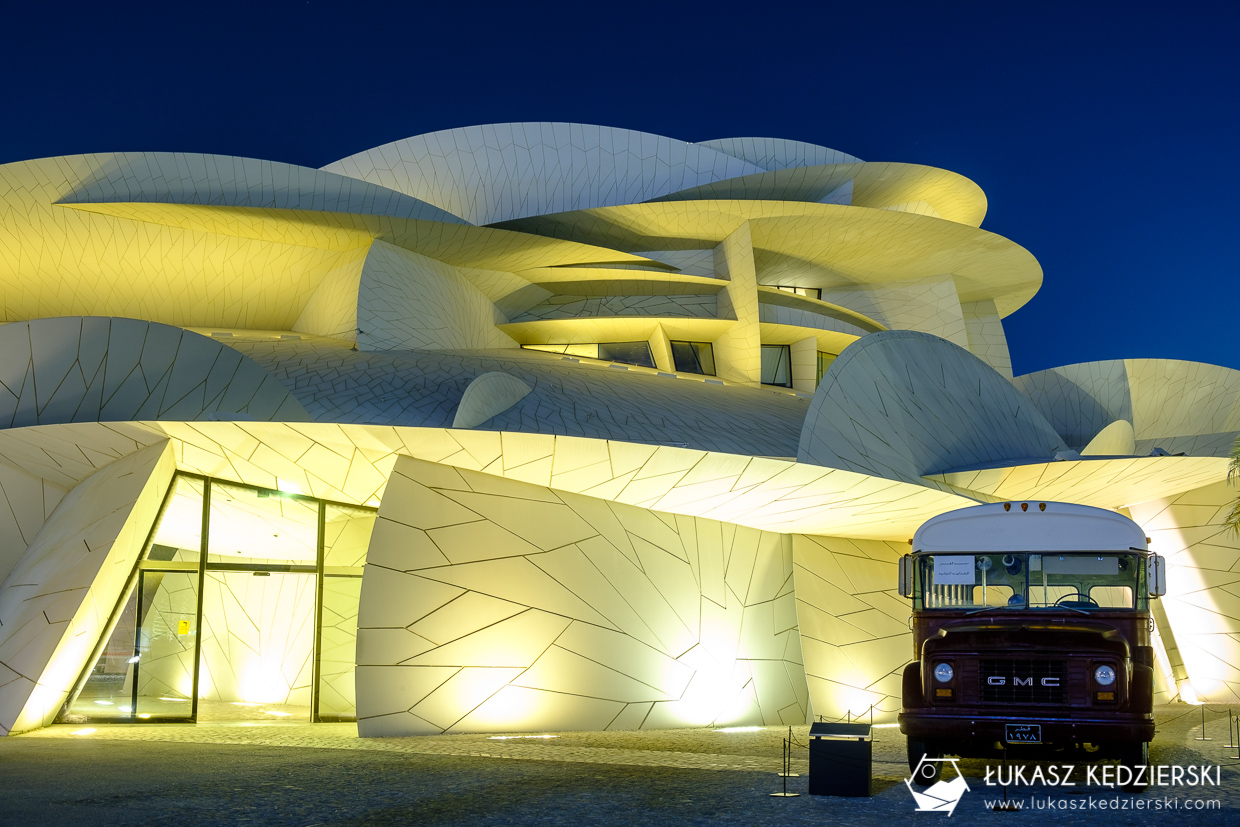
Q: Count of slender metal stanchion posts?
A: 9